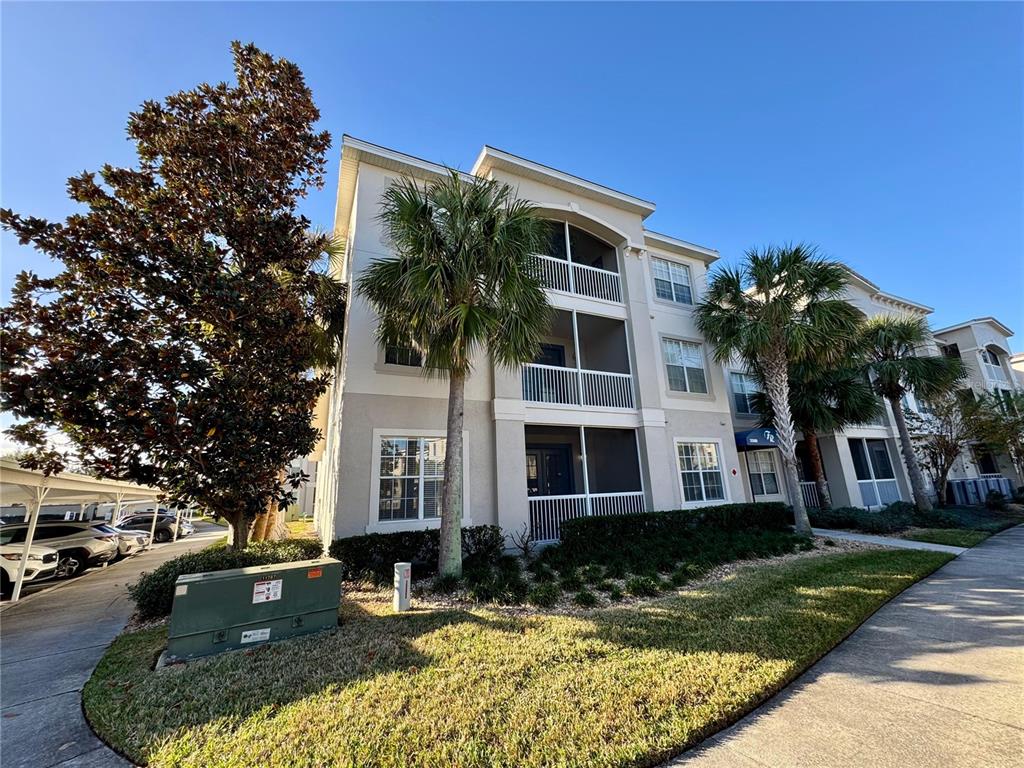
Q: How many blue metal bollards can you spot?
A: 0